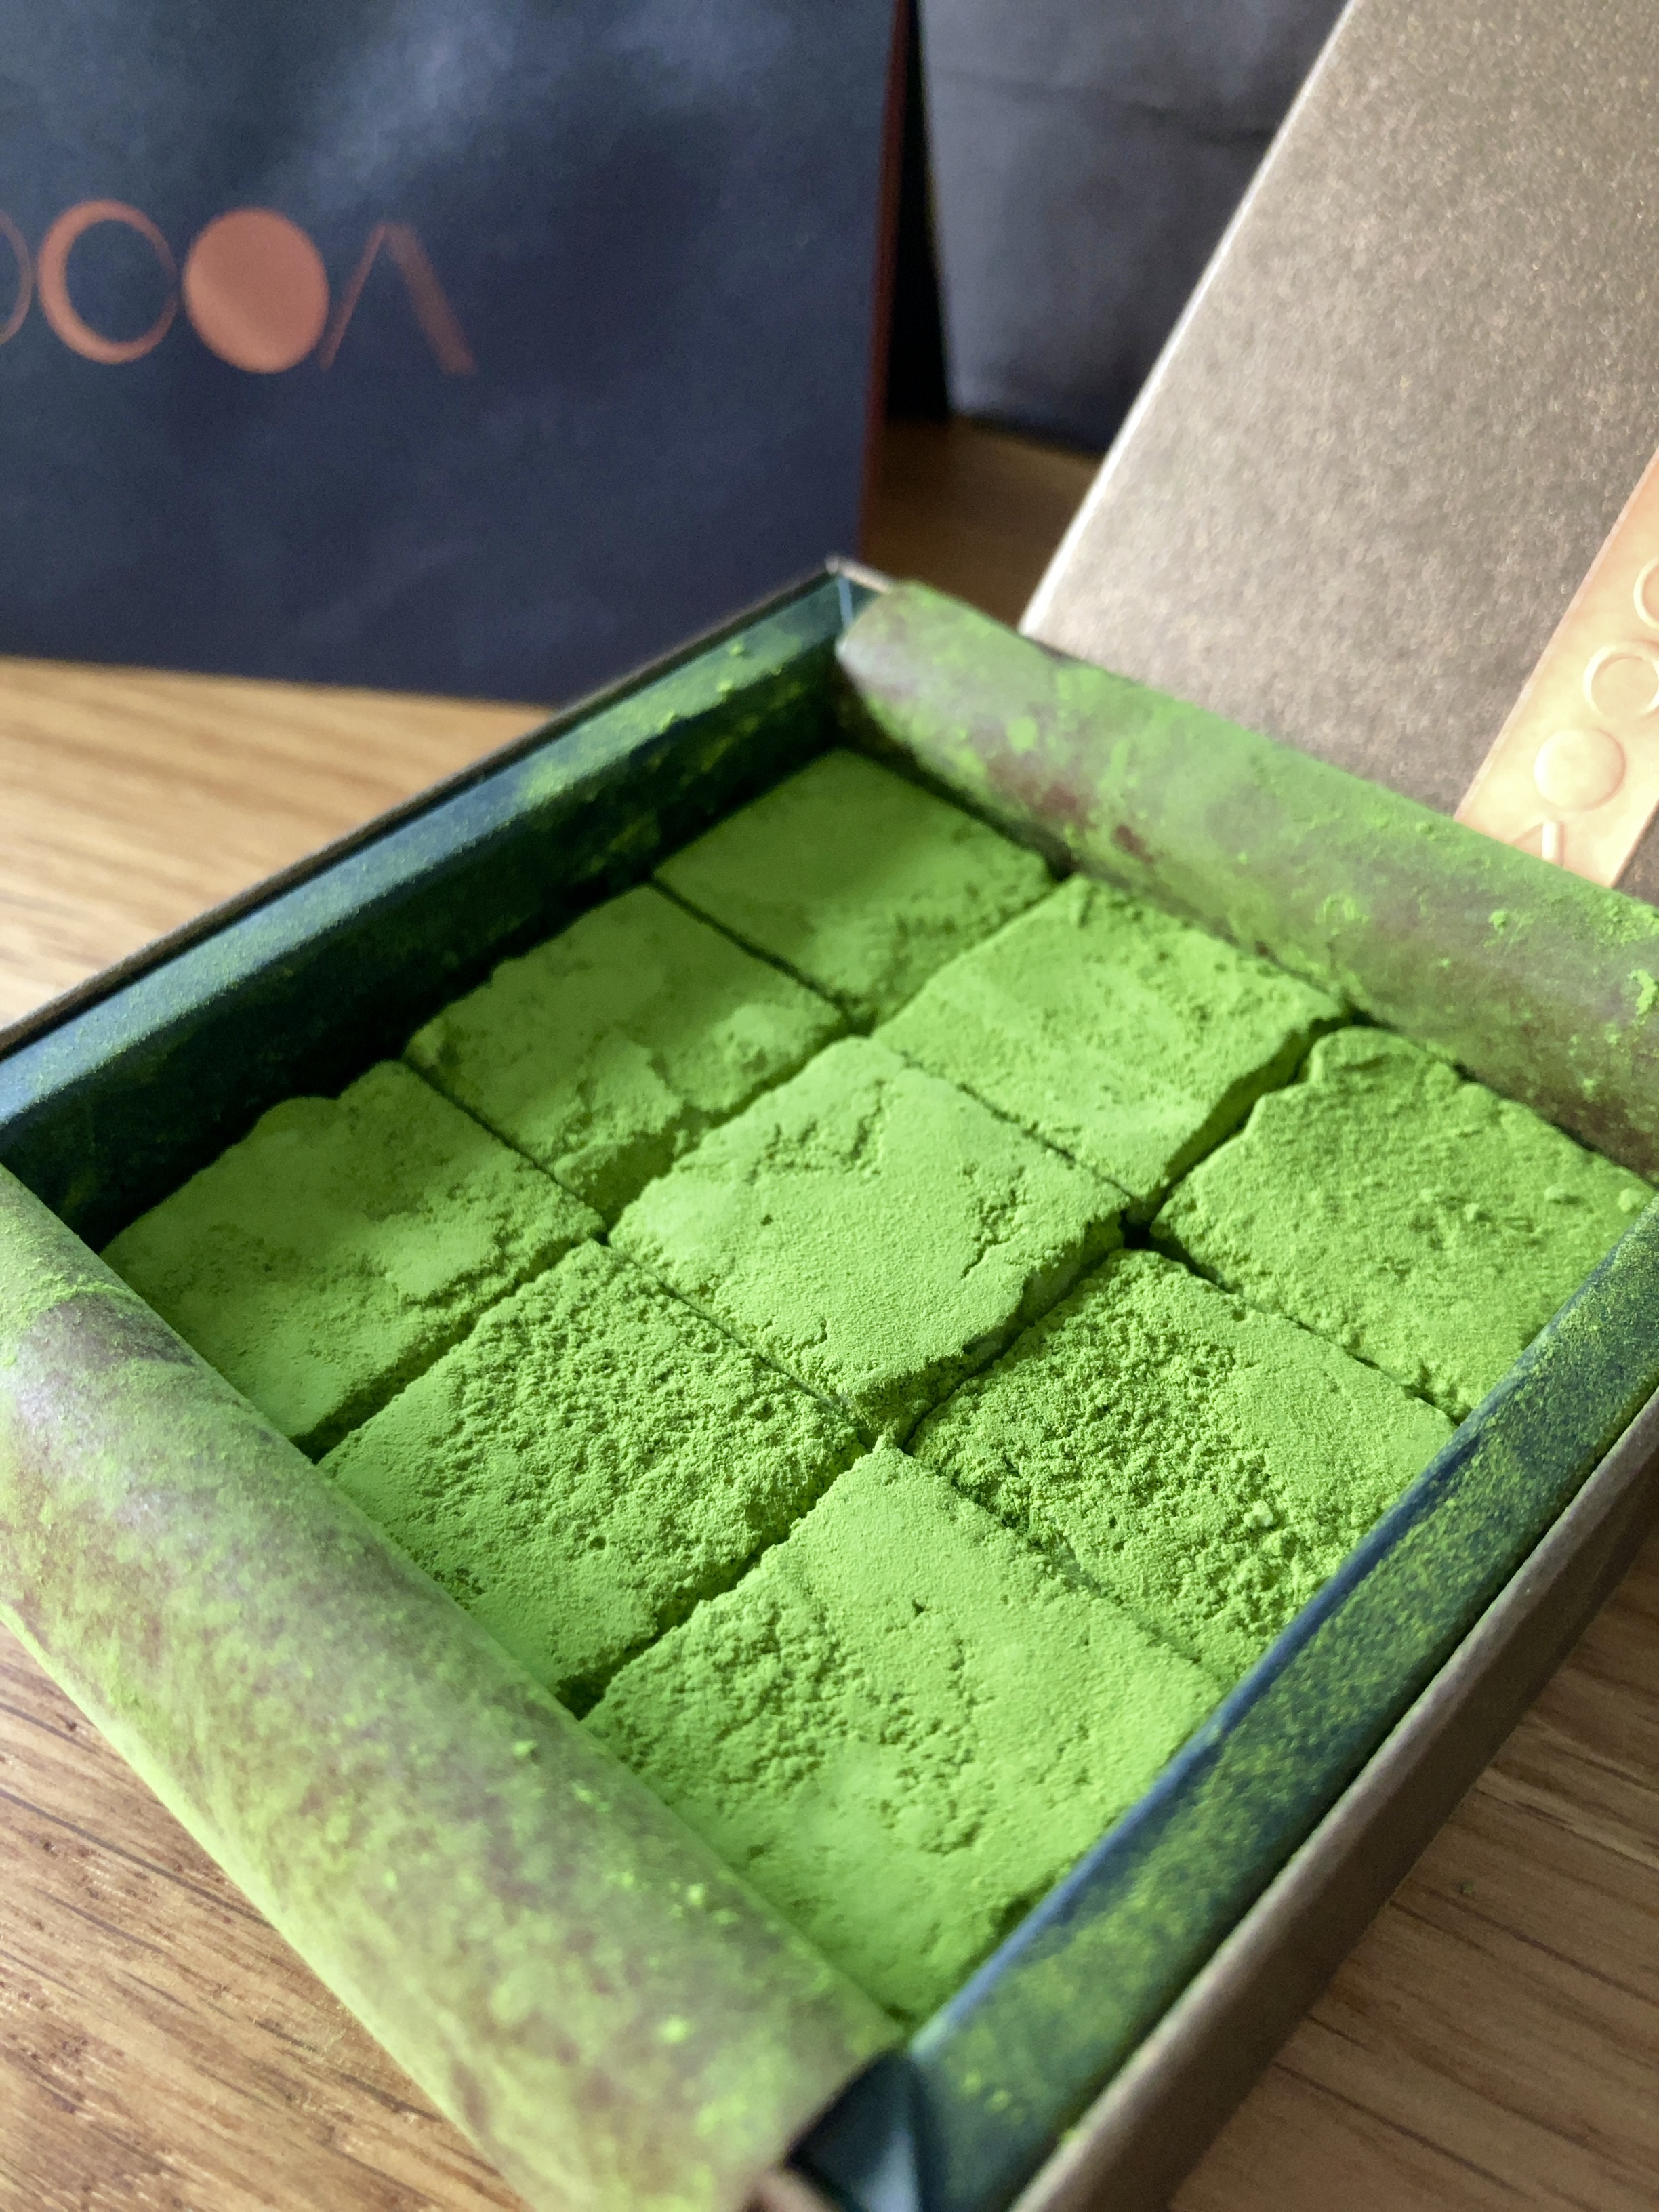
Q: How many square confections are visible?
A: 9